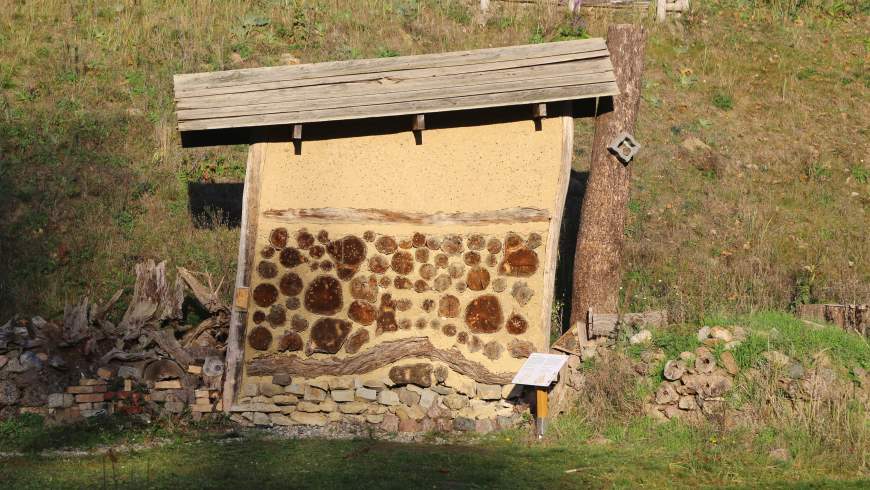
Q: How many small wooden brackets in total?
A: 3